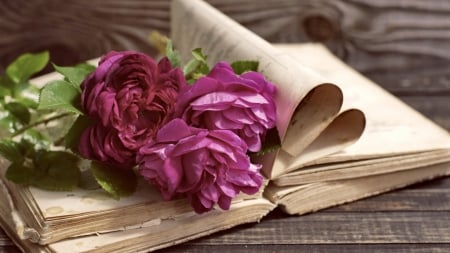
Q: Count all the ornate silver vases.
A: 0